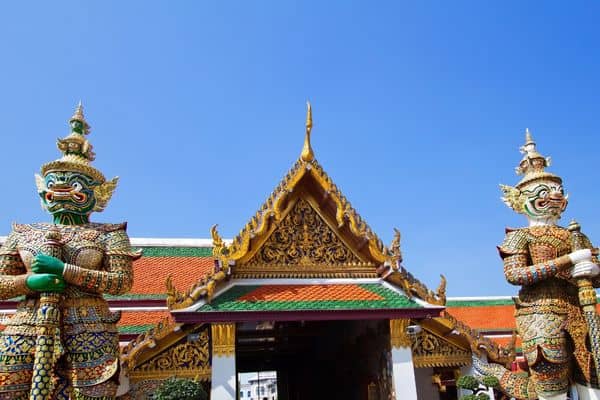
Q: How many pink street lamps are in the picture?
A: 0